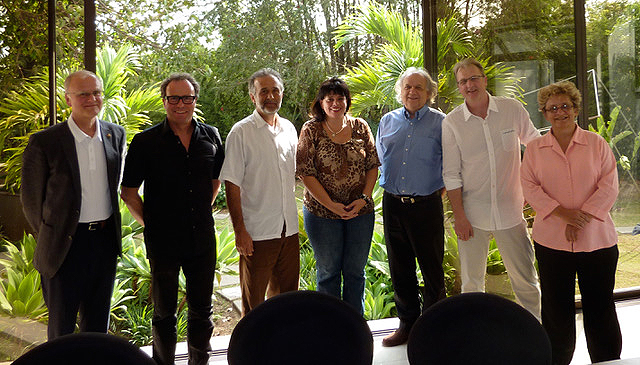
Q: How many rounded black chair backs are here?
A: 3